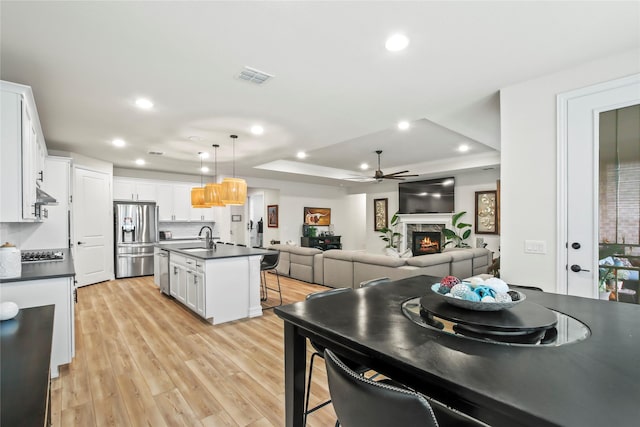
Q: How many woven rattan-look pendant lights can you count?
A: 3